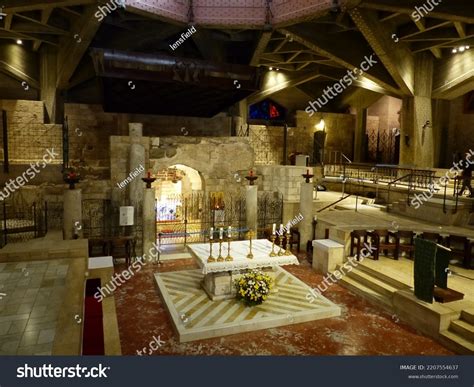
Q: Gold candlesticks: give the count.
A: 6